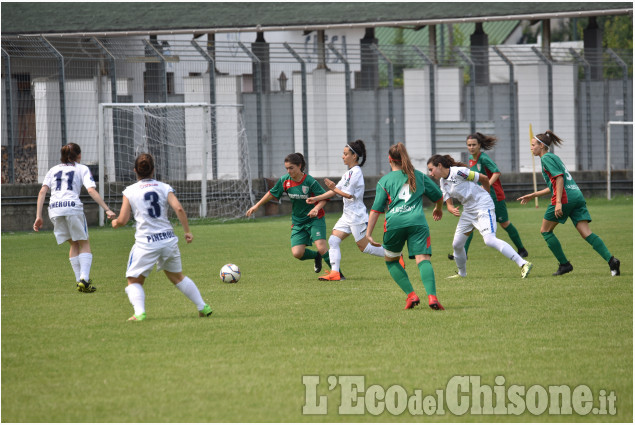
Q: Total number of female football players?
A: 8